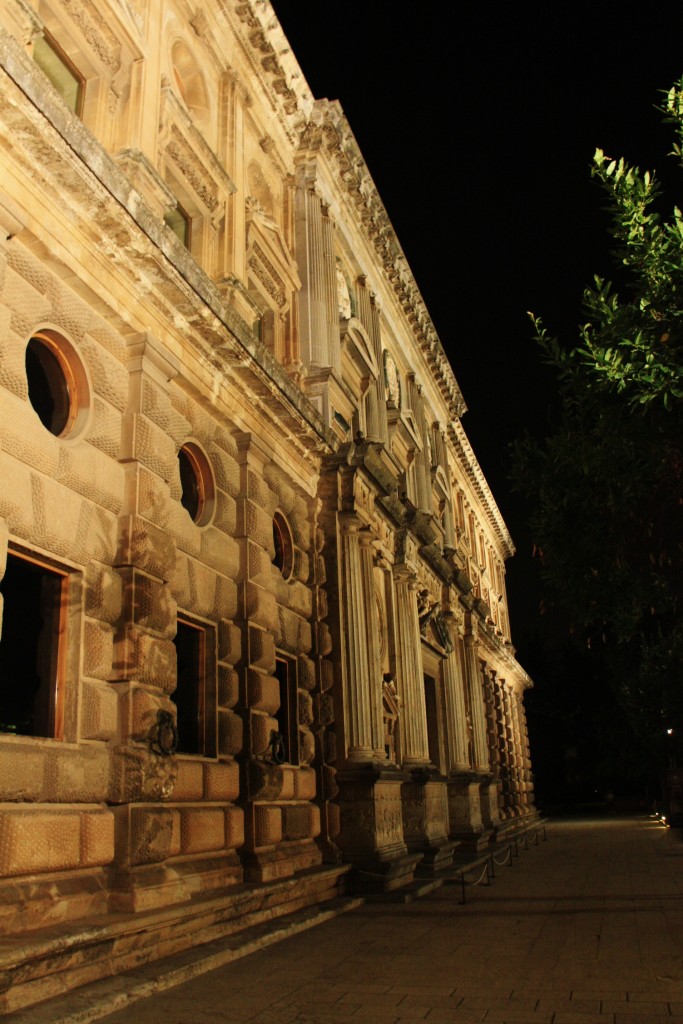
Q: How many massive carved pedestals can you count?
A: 4